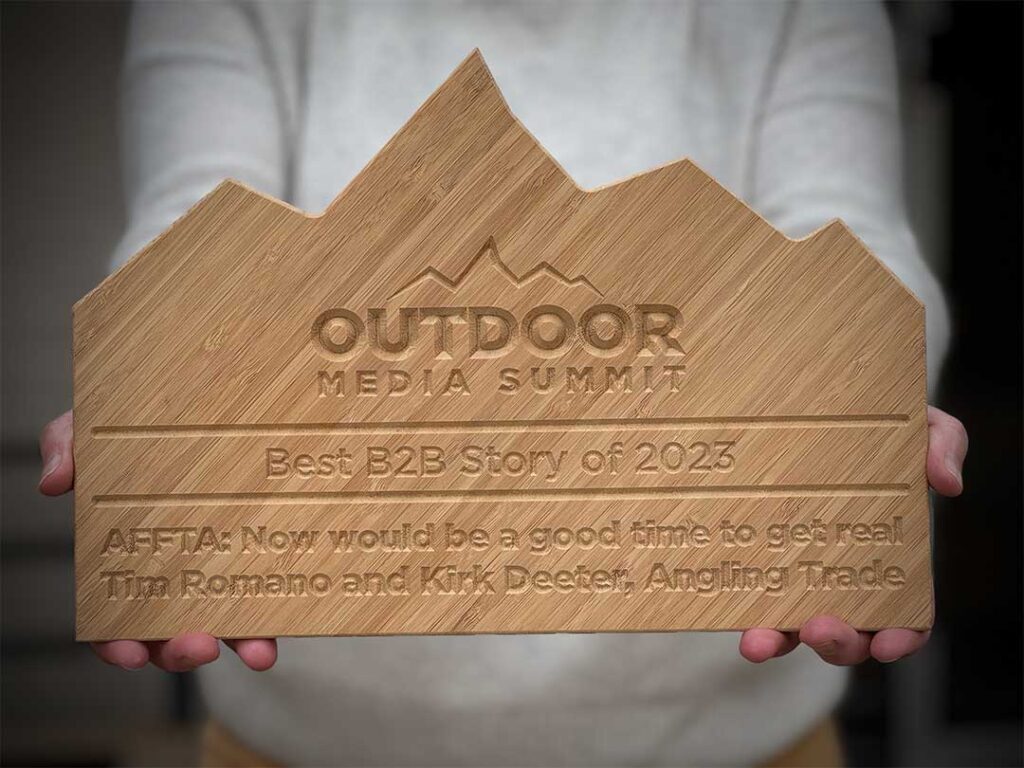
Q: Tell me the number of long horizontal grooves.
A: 2